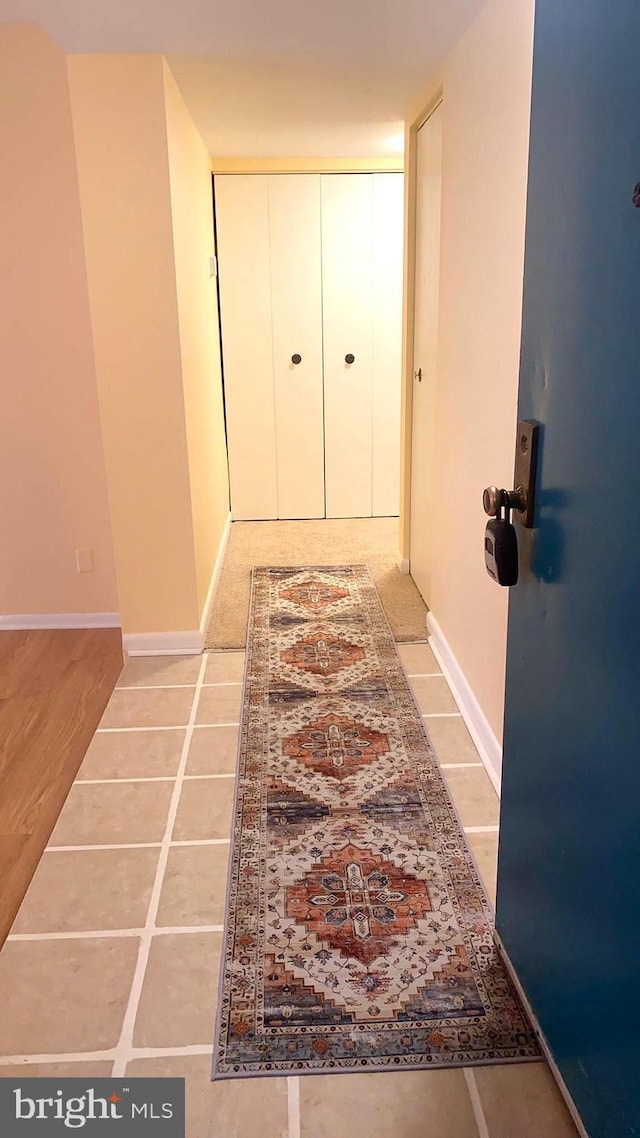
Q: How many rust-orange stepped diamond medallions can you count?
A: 4